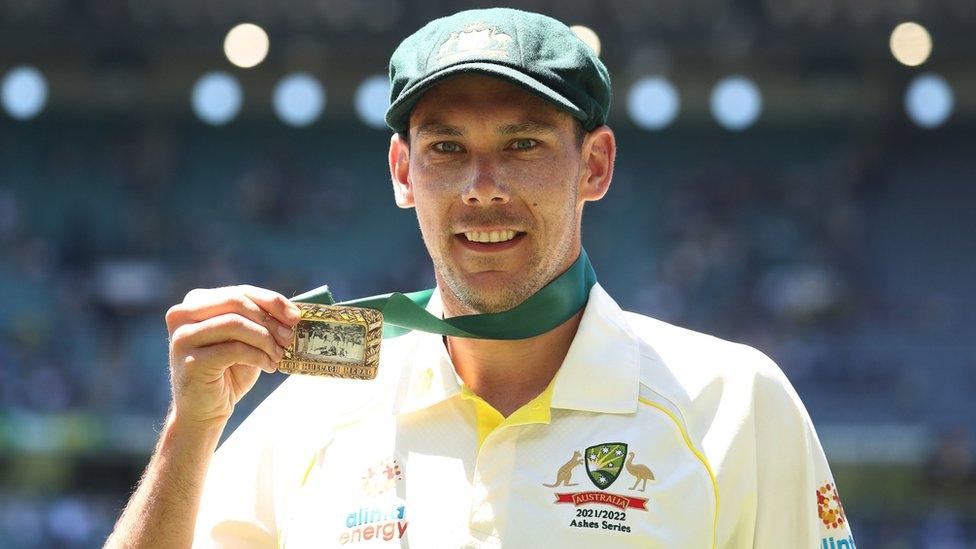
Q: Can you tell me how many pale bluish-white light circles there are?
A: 7